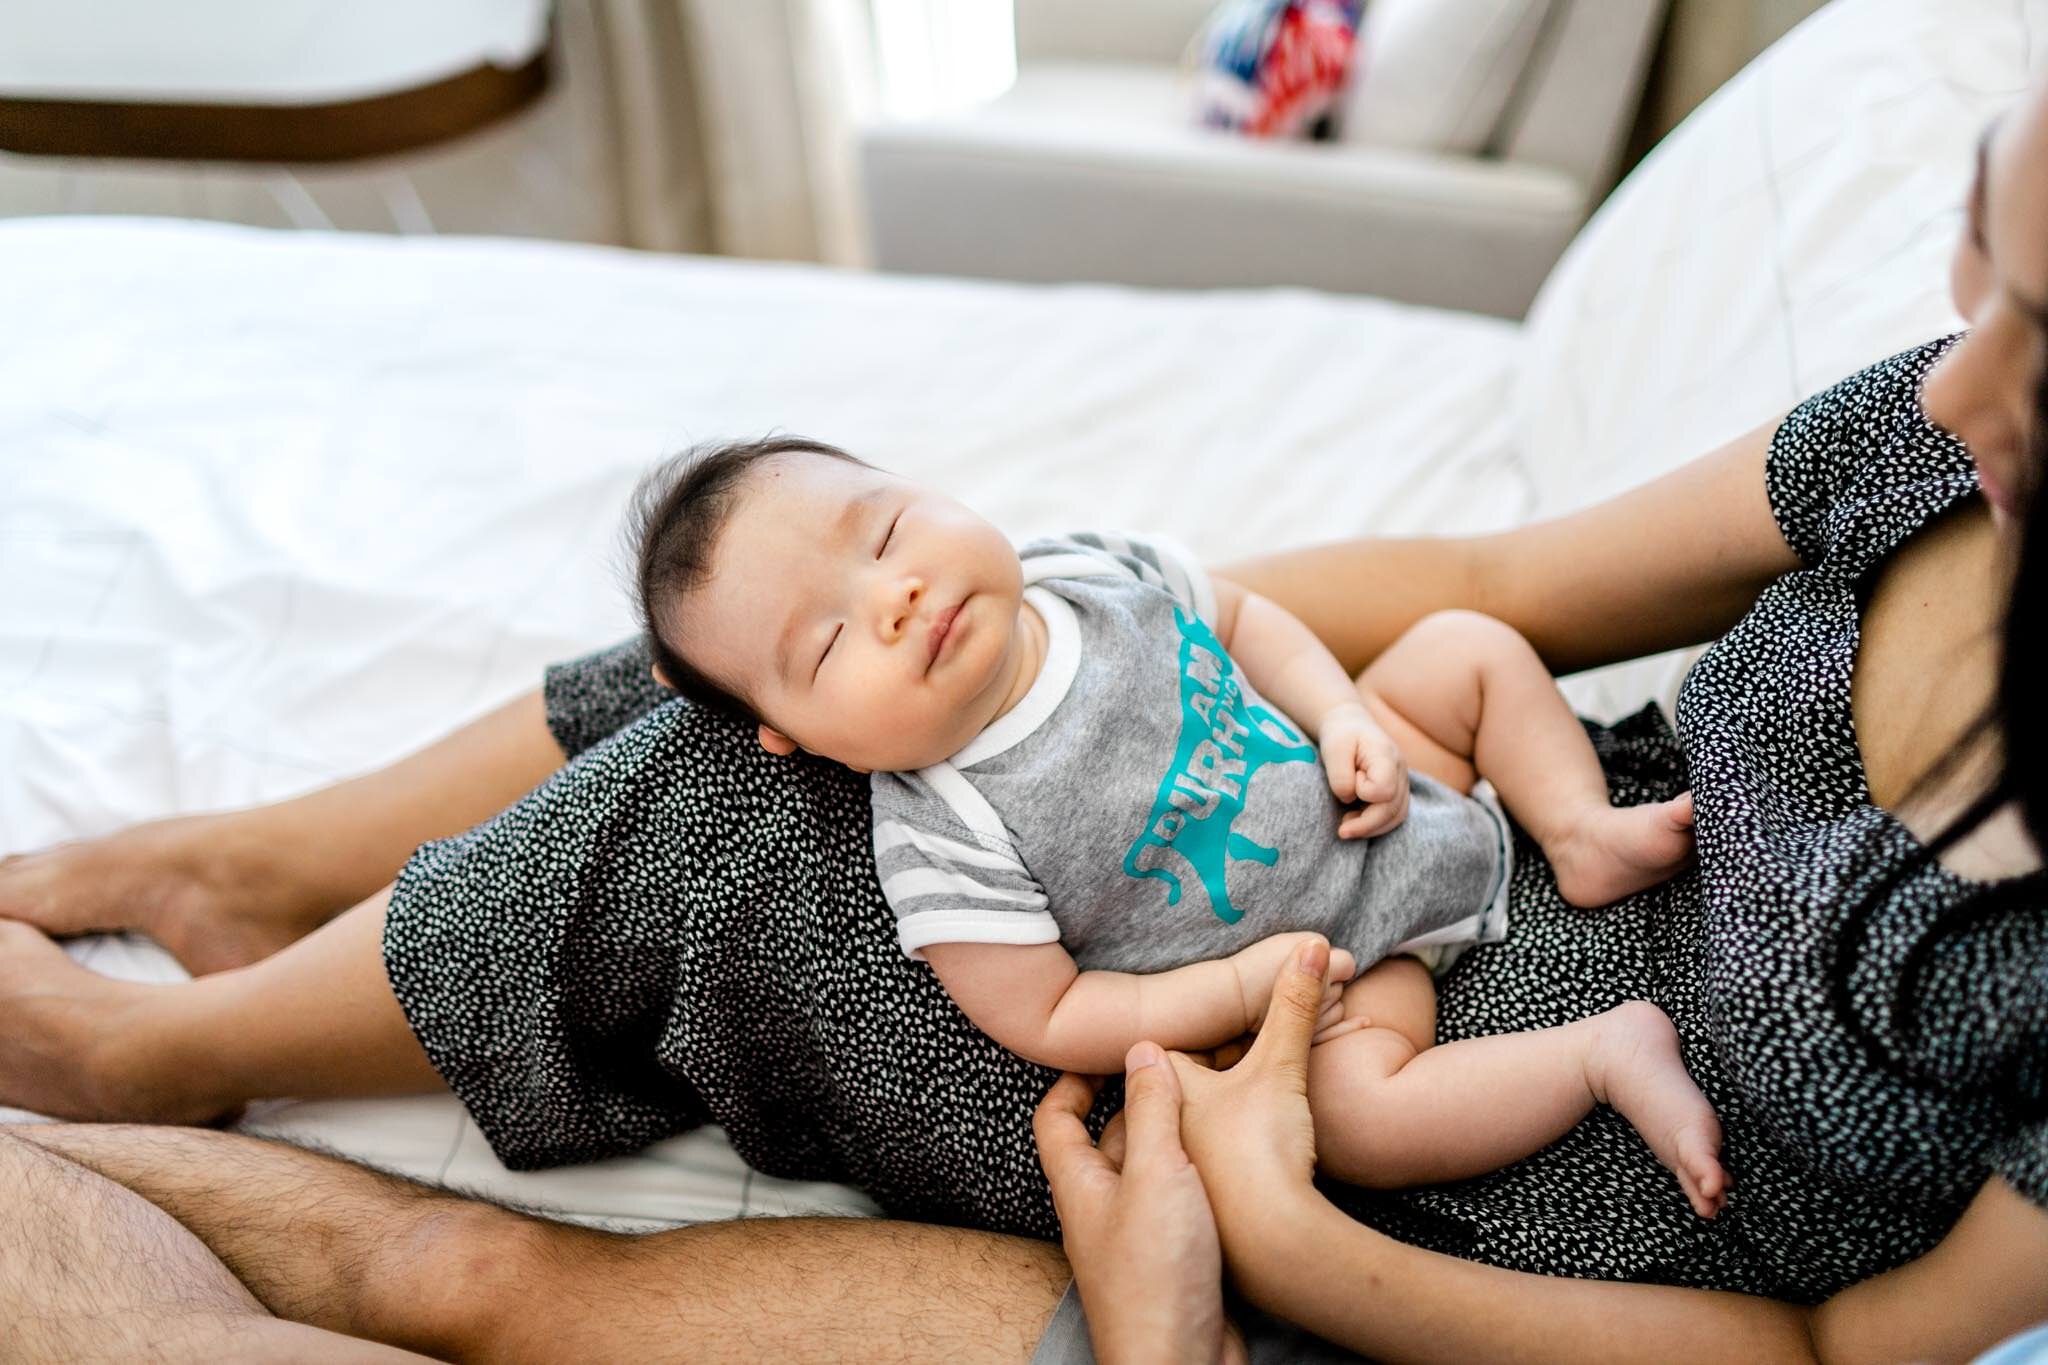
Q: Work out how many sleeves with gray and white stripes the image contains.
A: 2